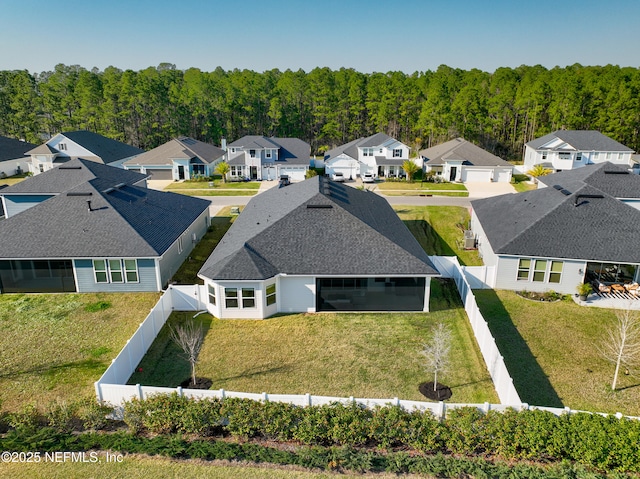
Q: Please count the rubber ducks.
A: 0